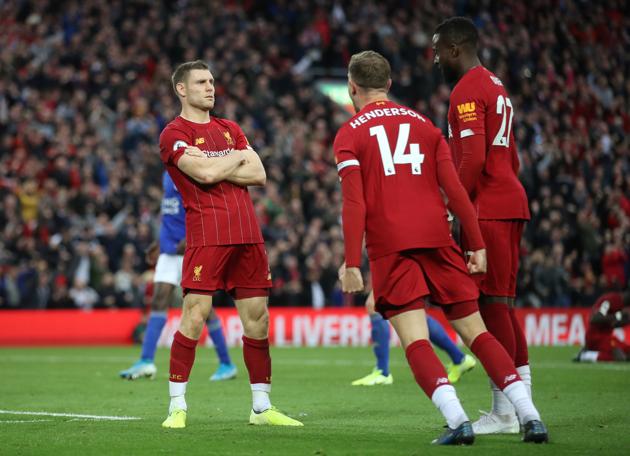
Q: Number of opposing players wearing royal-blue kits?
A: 2